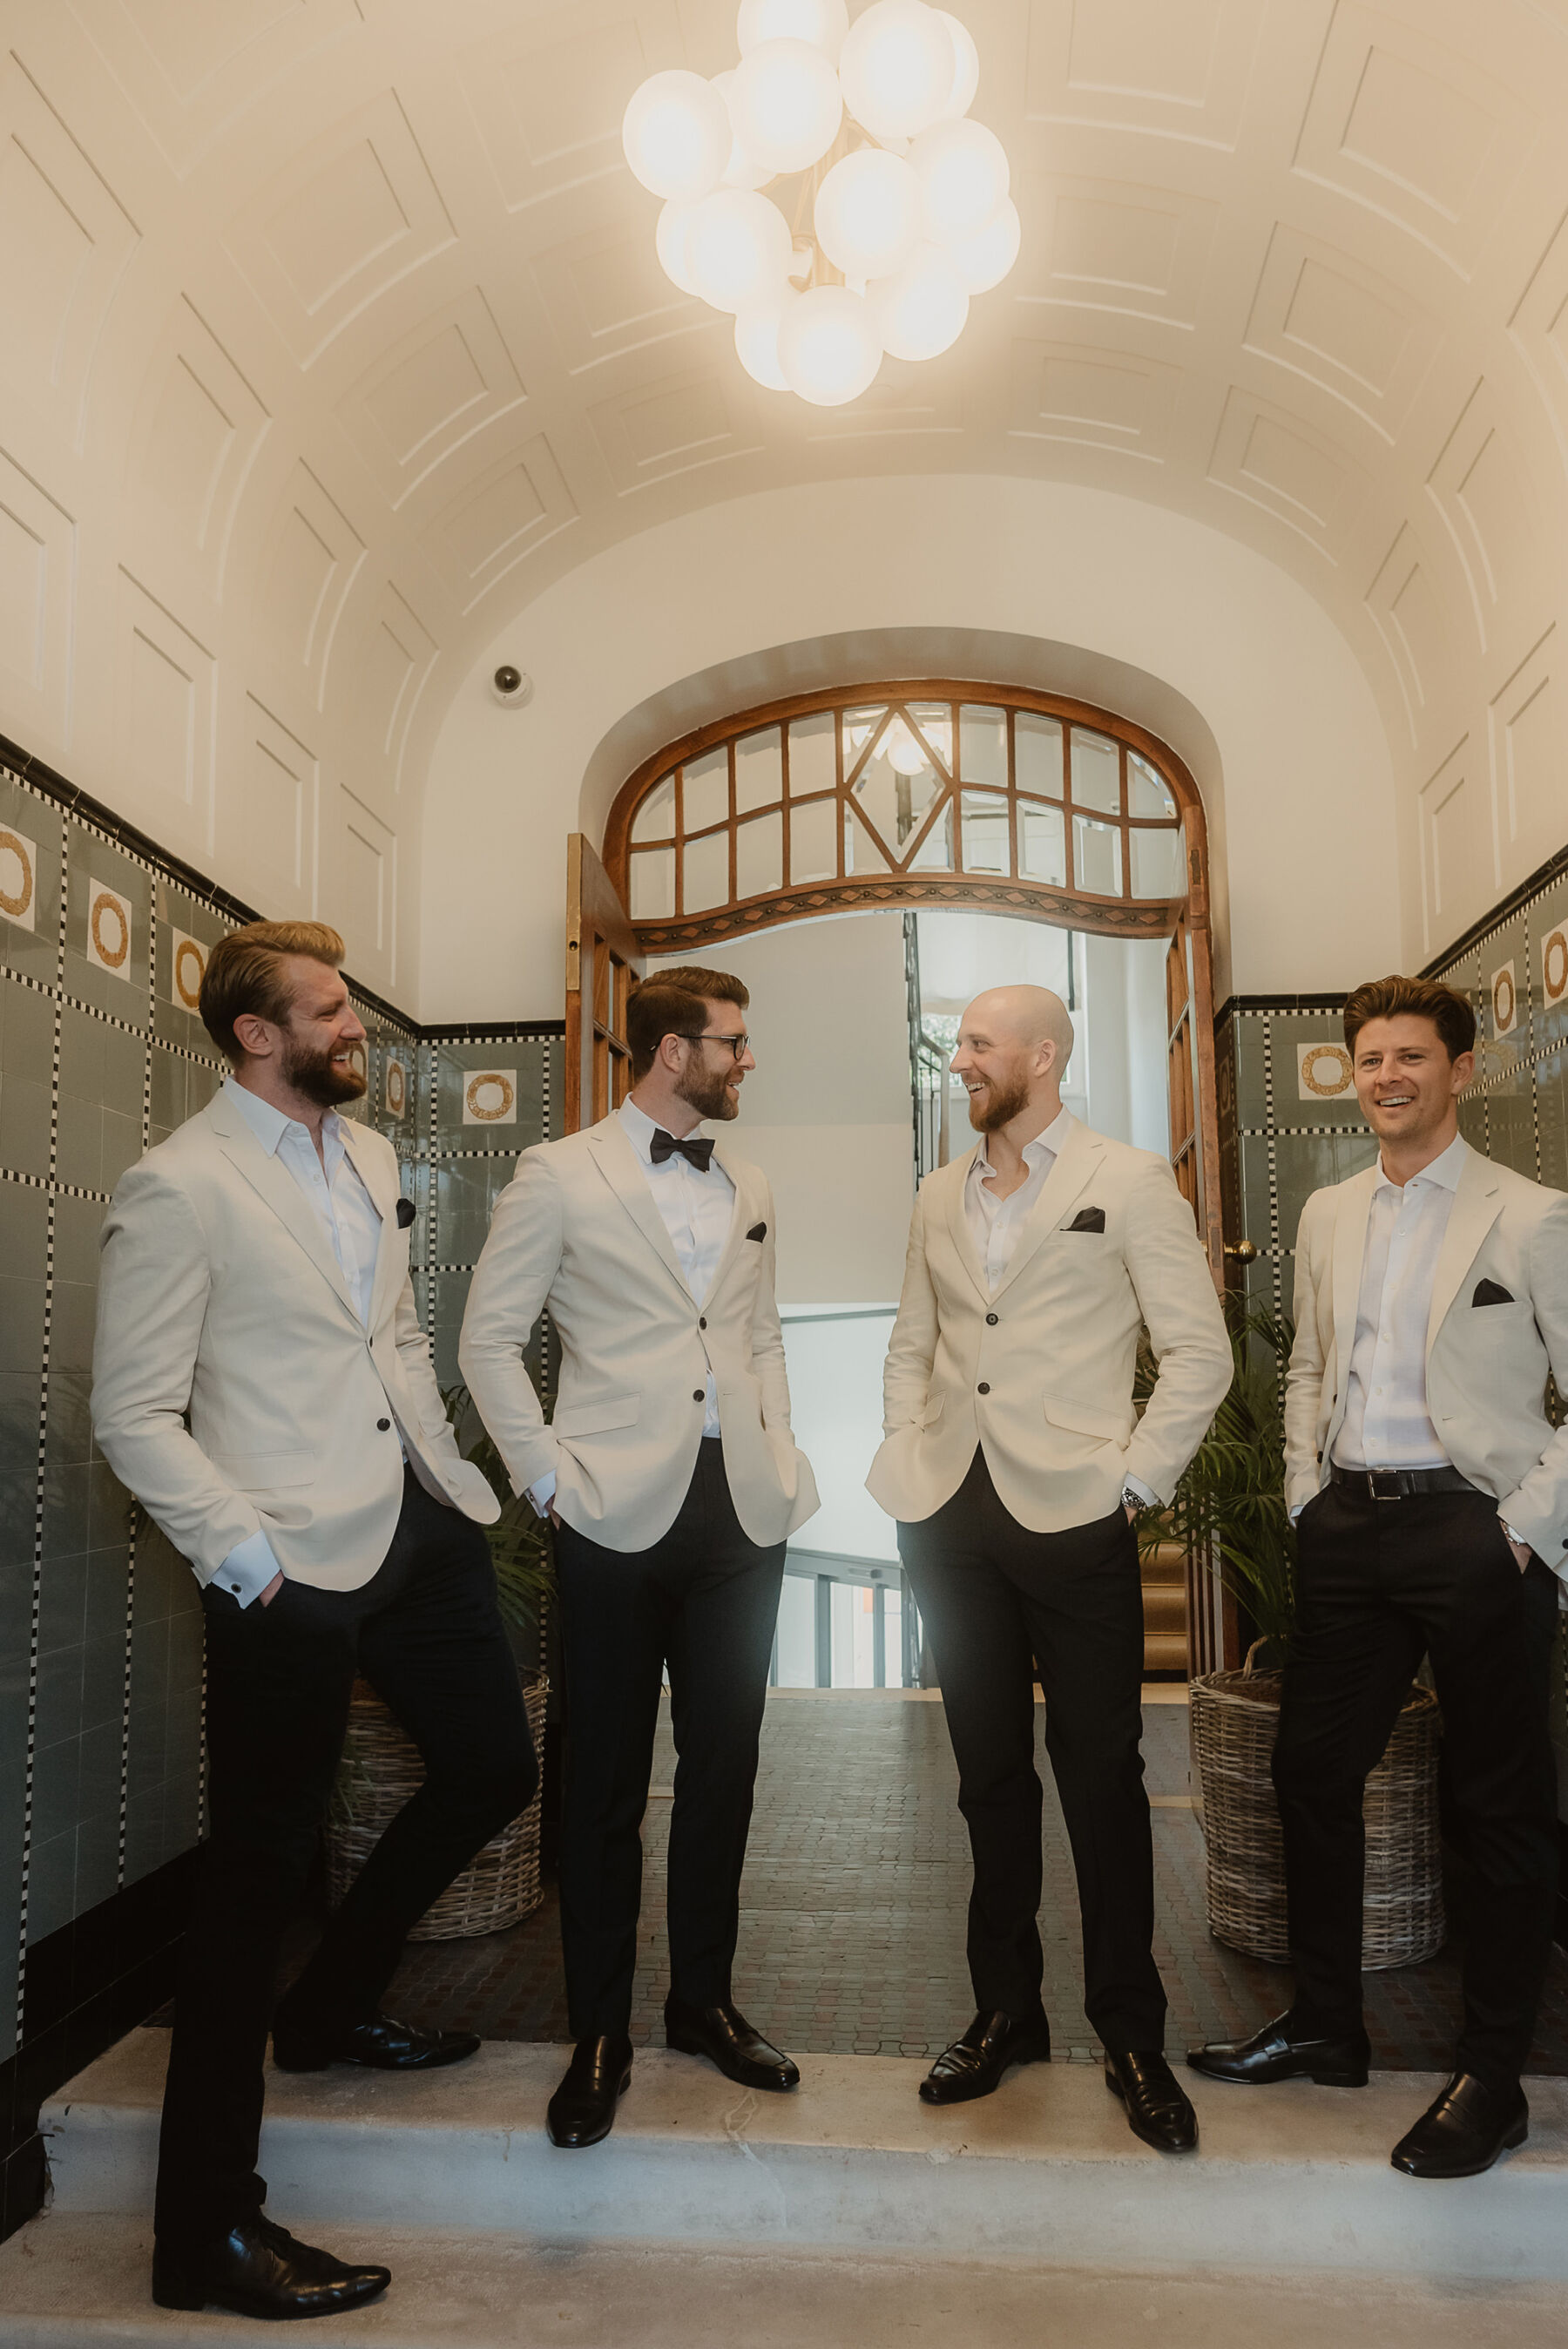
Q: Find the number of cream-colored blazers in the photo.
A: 4